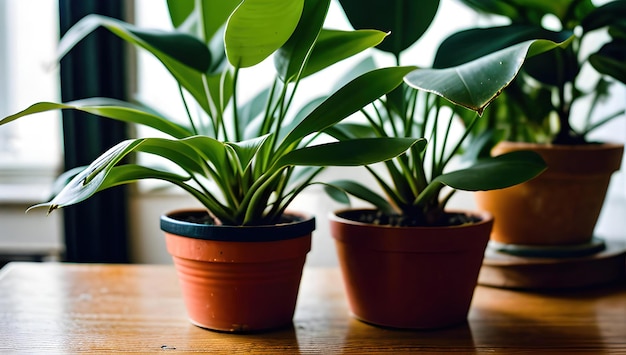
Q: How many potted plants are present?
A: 3